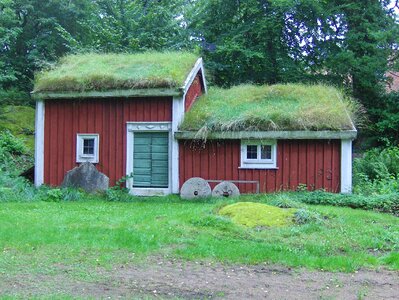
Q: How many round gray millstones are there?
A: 2